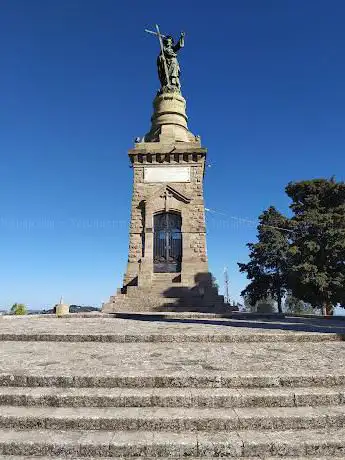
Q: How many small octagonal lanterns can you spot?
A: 0